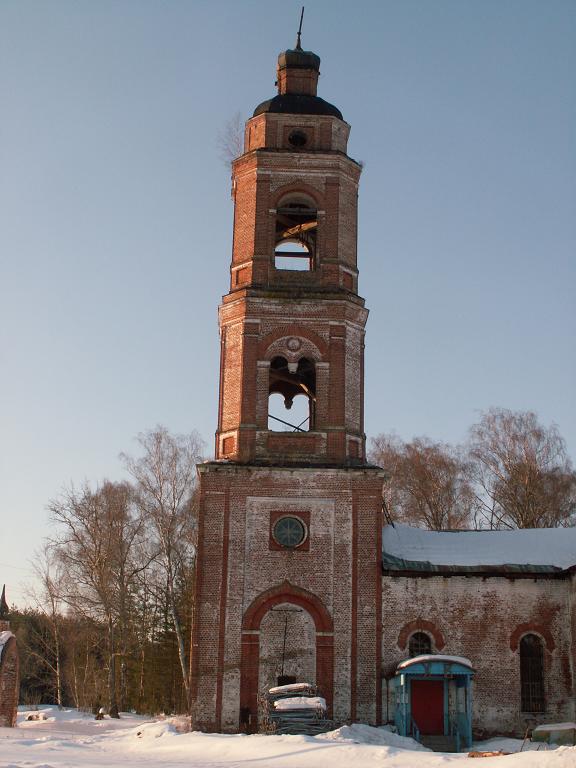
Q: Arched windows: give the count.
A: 4